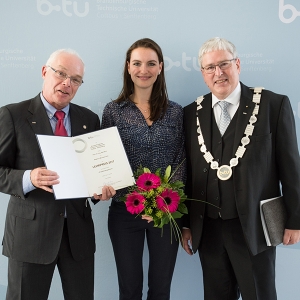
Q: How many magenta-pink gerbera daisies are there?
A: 3